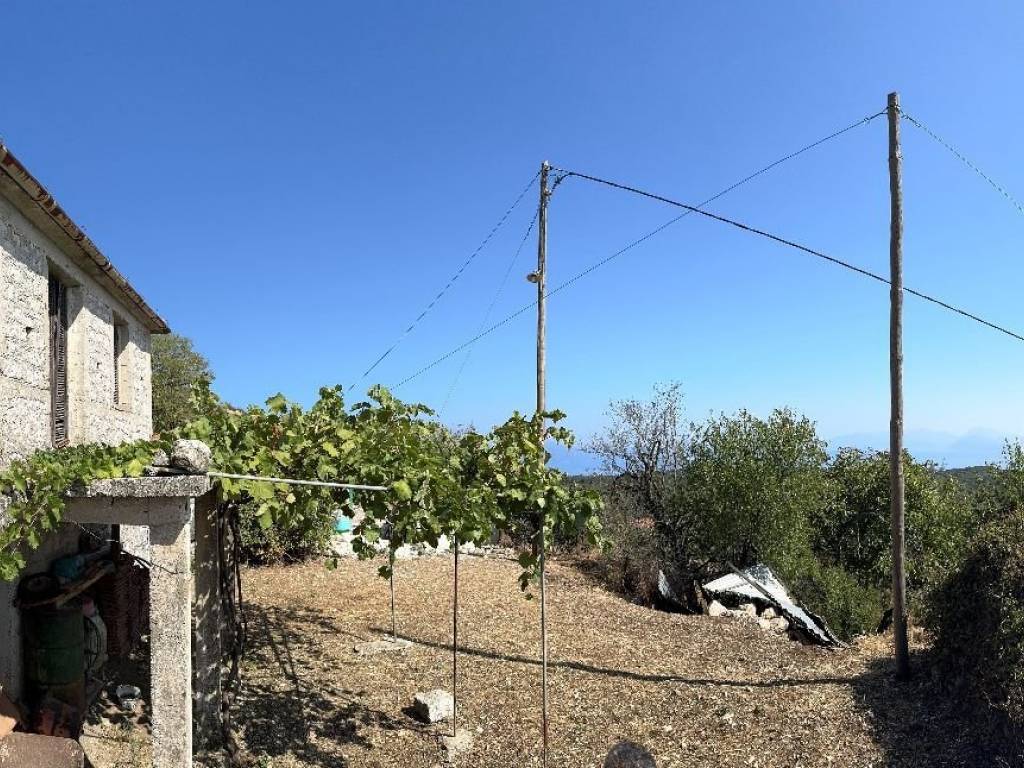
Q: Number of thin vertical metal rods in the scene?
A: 3